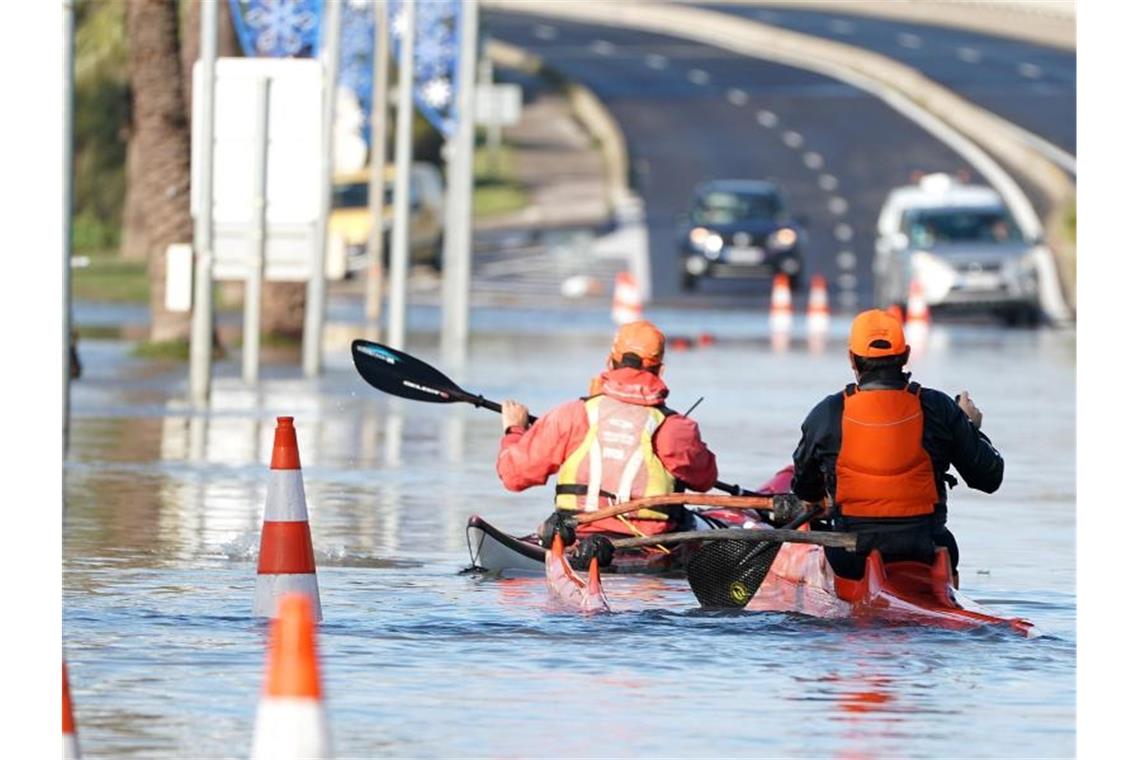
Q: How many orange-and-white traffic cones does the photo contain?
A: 7